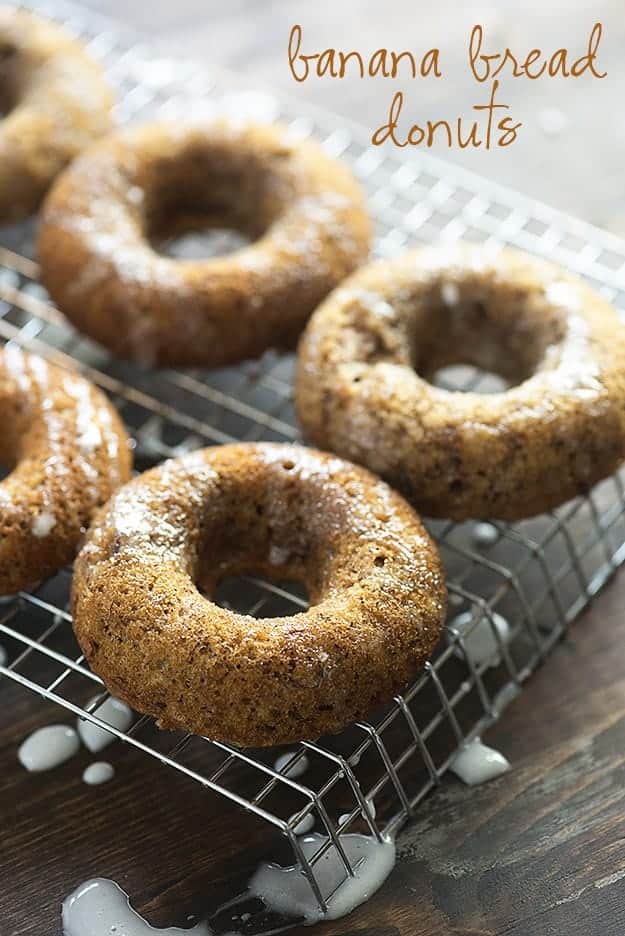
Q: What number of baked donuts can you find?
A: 5